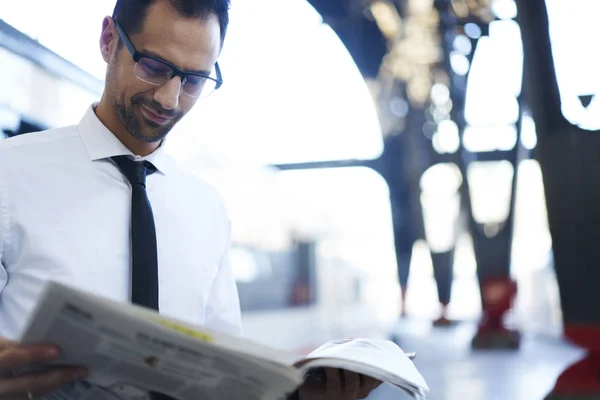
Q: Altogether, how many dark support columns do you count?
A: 4